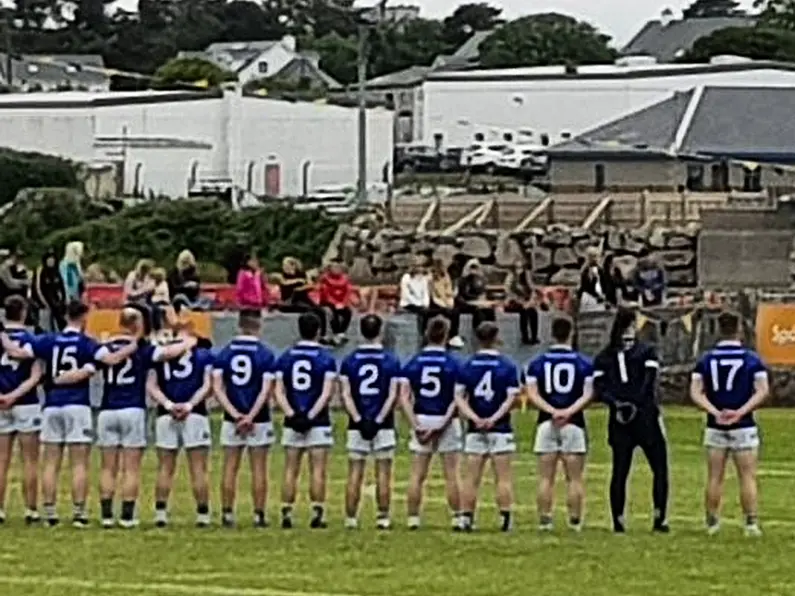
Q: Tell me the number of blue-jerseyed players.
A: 11